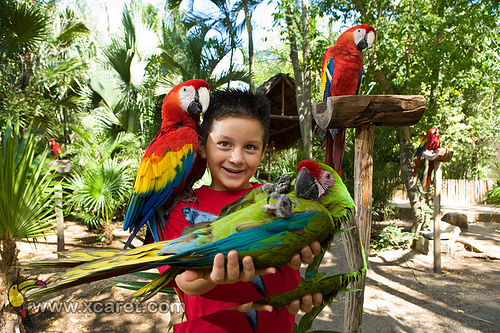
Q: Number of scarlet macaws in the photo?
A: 4